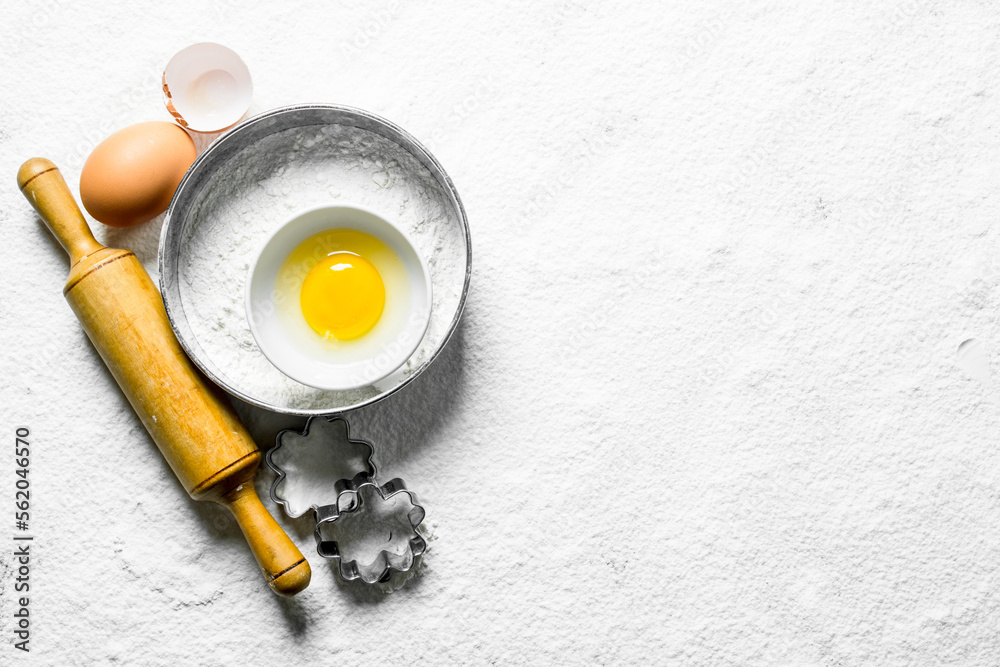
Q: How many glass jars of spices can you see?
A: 0